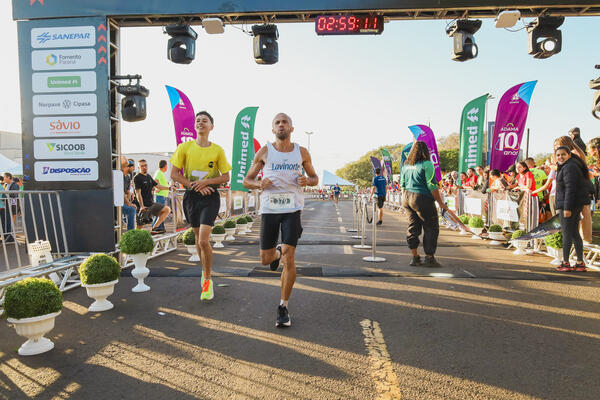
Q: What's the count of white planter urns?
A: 13